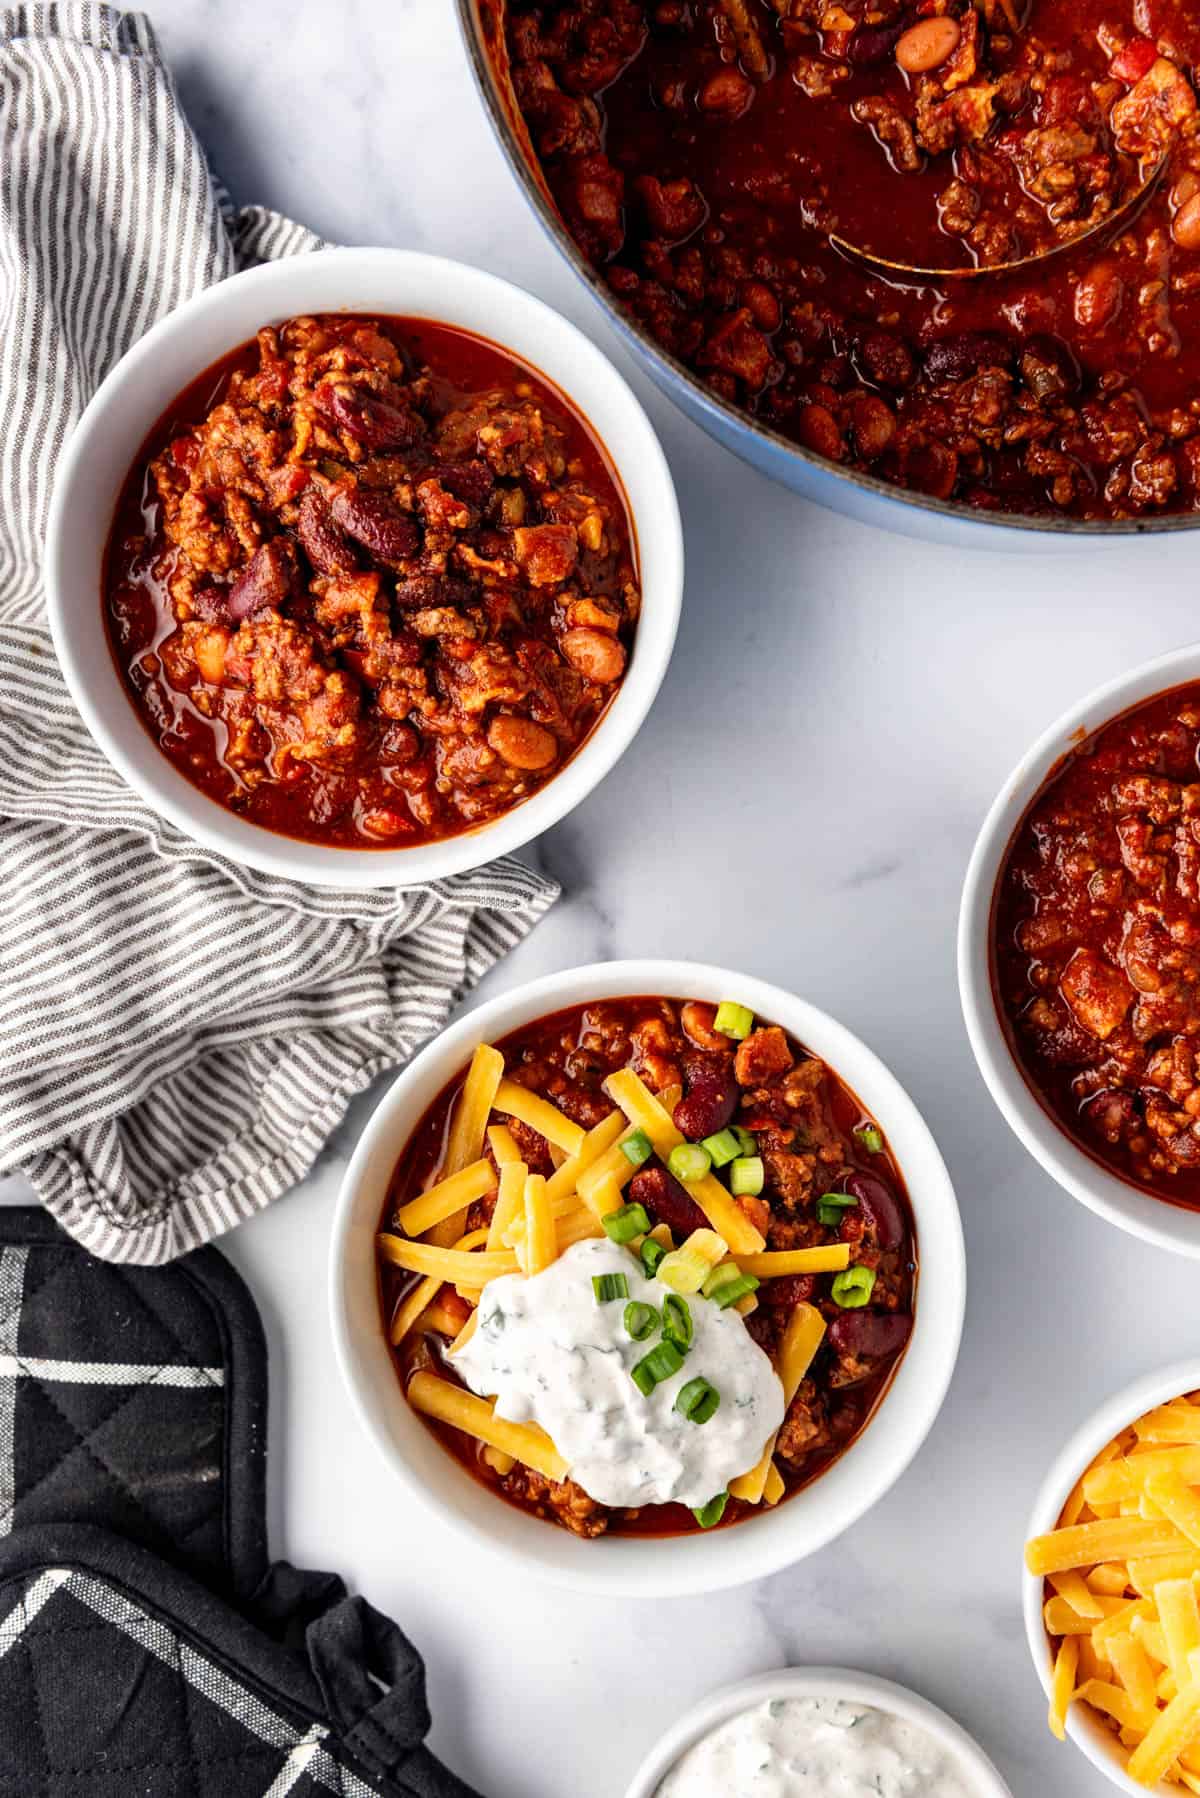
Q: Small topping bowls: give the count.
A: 2